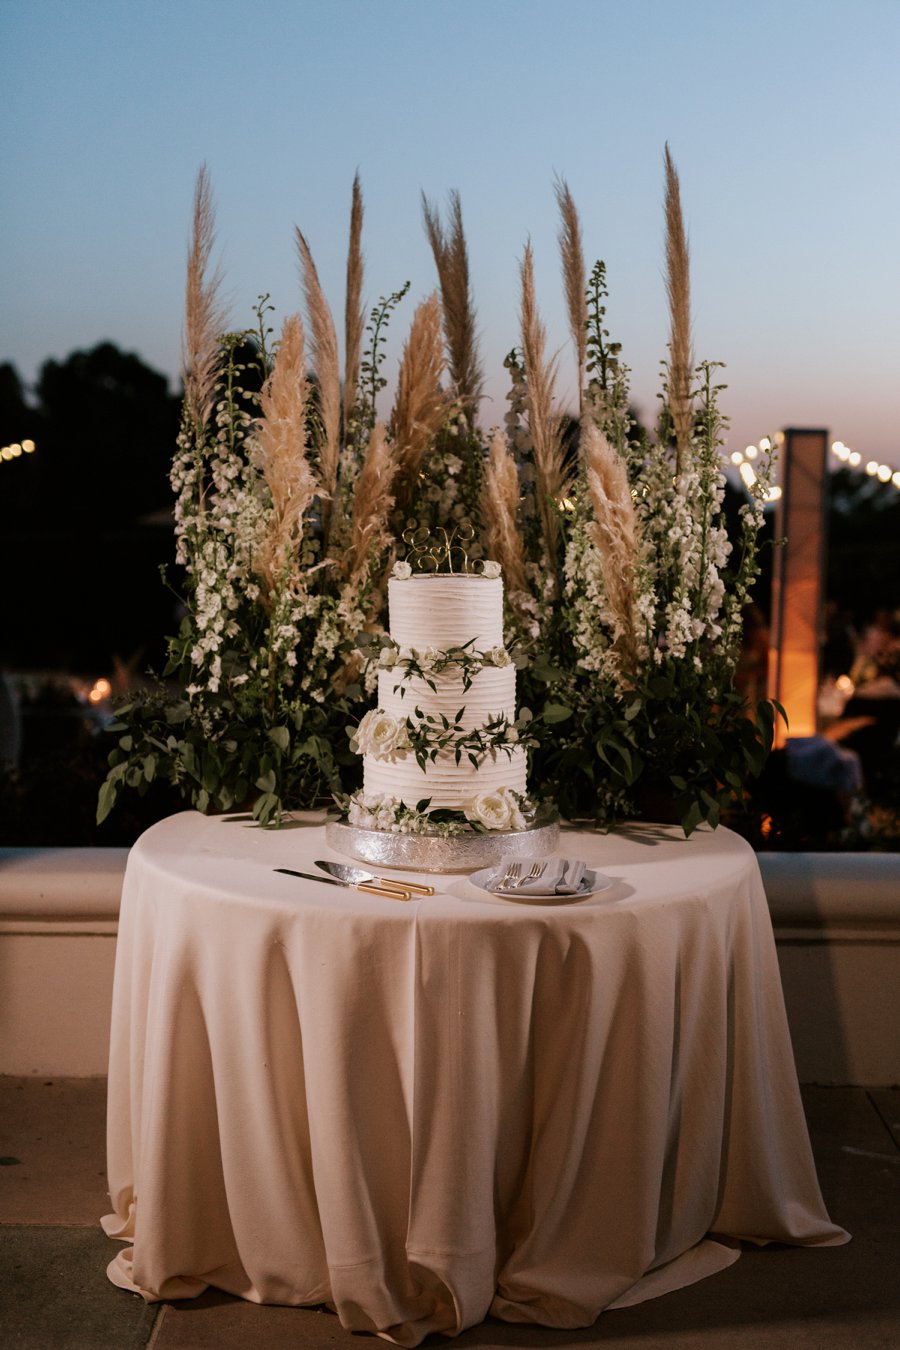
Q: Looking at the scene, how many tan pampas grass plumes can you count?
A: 12